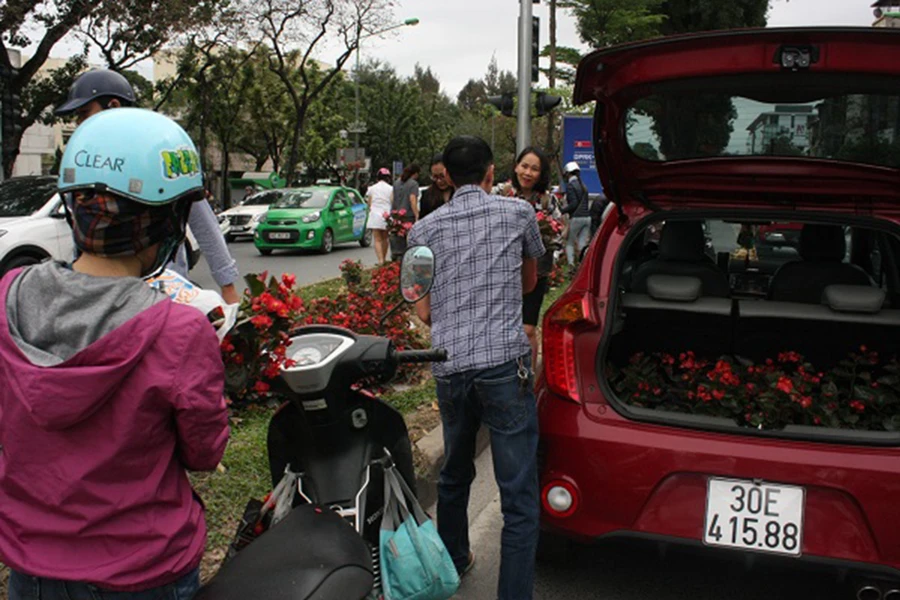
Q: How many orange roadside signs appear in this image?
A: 0